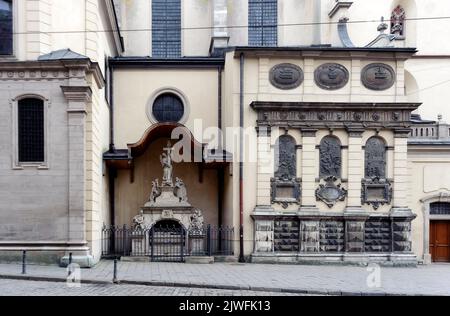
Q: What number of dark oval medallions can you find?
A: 3